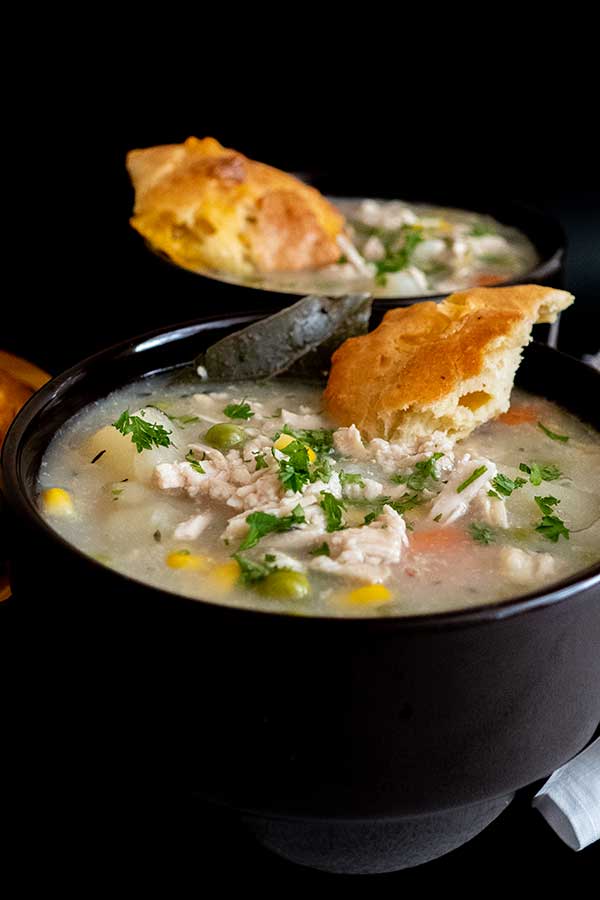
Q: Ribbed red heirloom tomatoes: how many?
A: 0